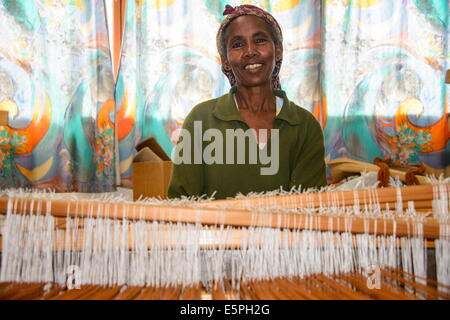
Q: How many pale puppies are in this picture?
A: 0